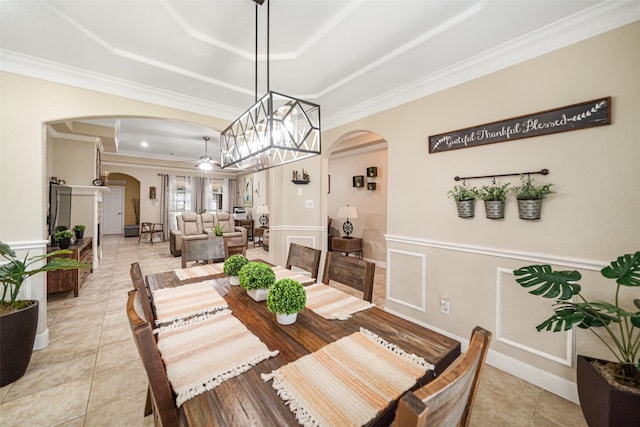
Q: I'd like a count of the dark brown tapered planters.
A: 2